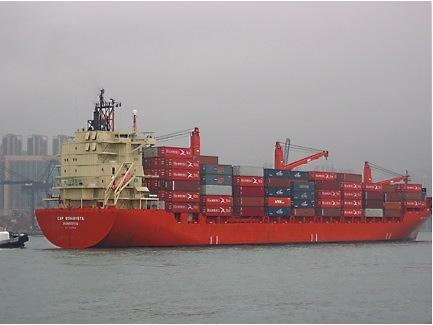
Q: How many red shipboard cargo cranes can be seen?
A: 3